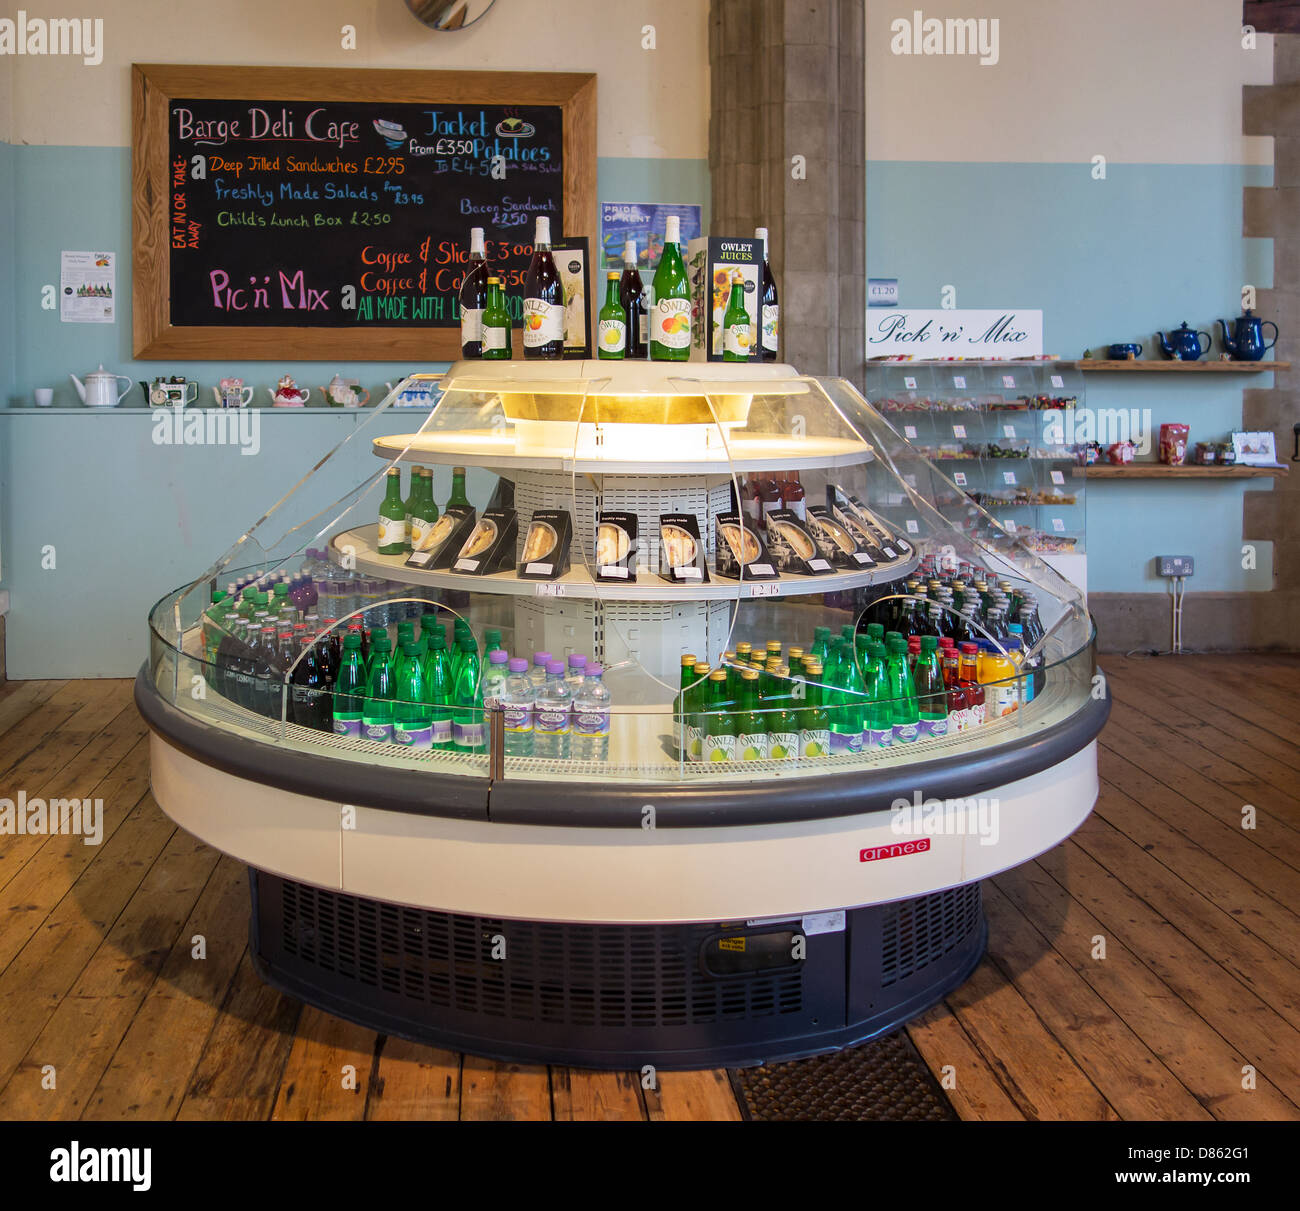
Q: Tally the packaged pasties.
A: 10